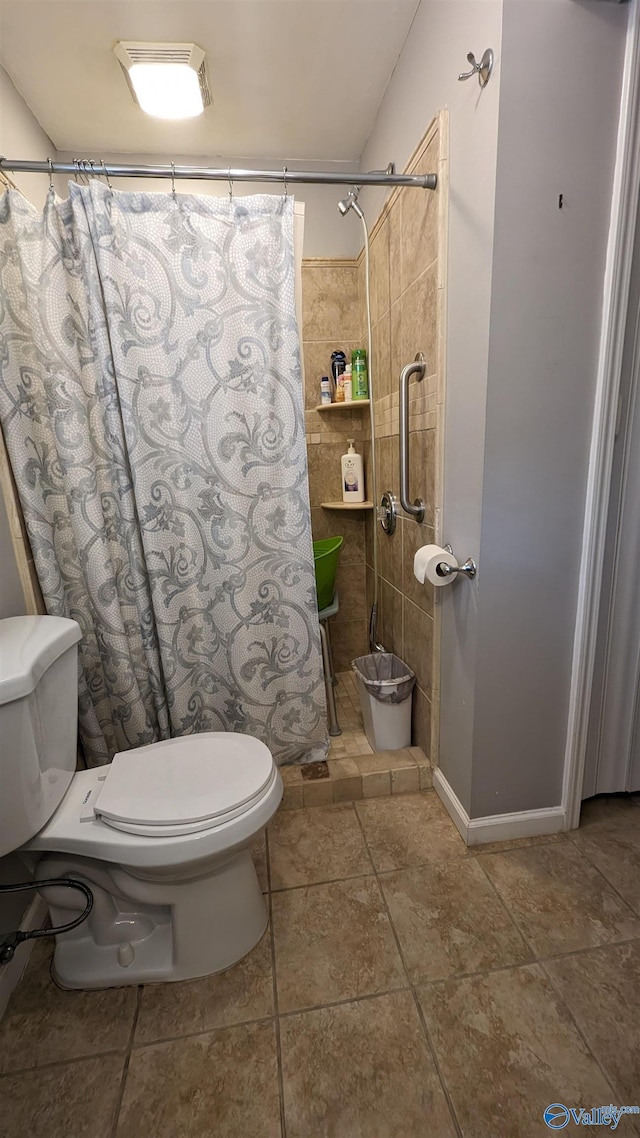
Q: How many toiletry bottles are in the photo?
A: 6